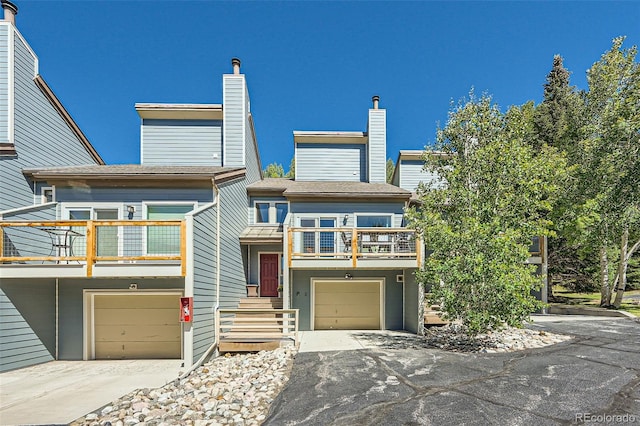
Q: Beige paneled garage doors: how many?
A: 2